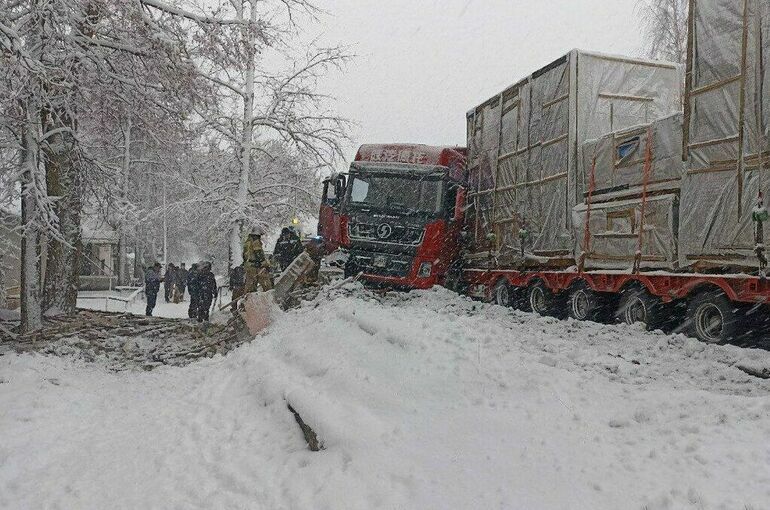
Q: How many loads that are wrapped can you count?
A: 4